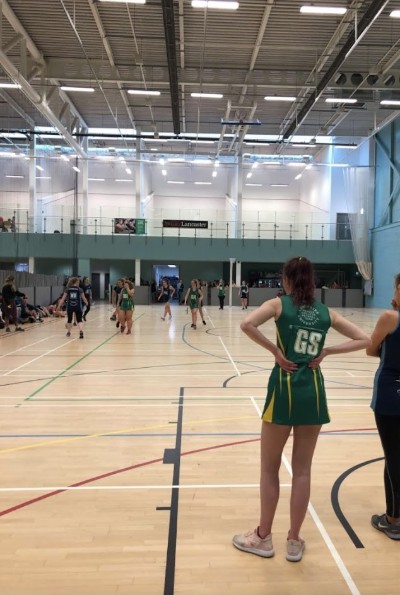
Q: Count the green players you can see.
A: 4